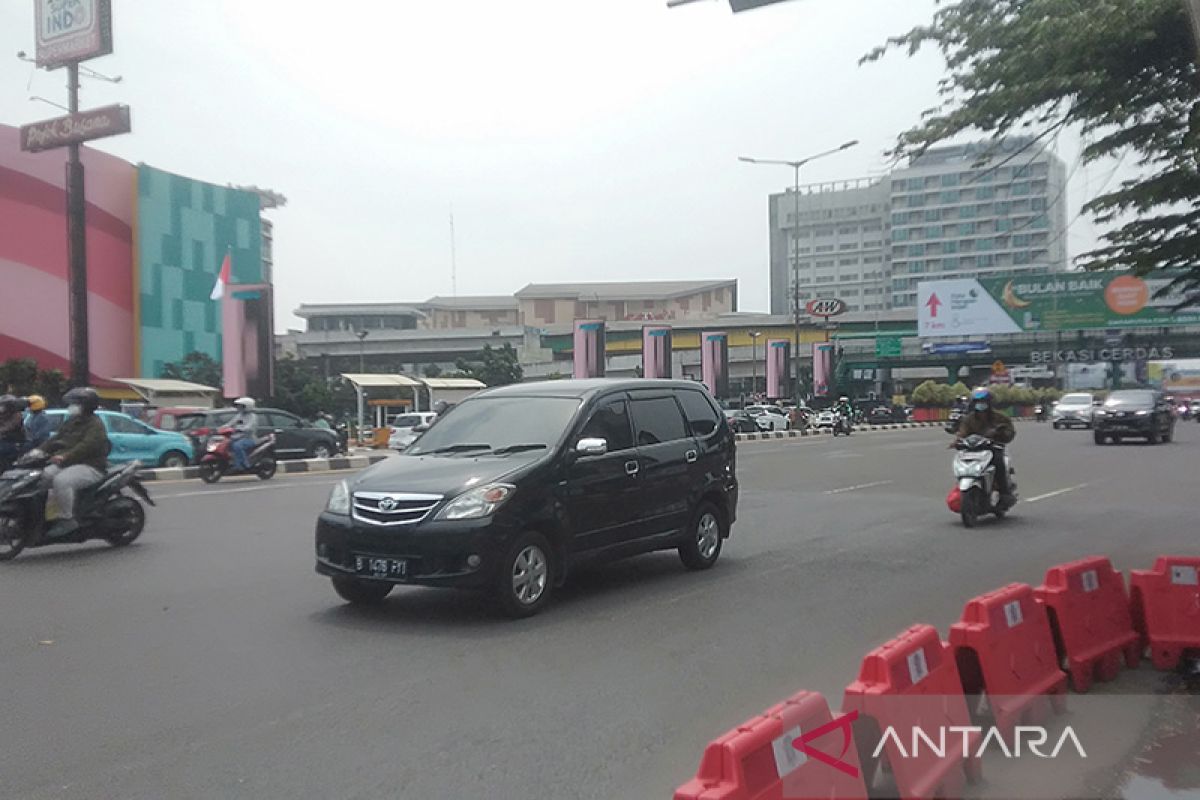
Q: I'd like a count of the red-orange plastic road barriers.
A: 5